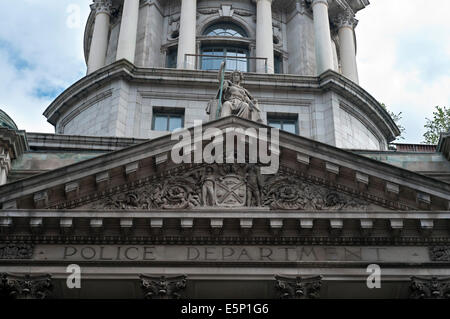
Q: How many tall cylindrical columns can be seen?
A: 6